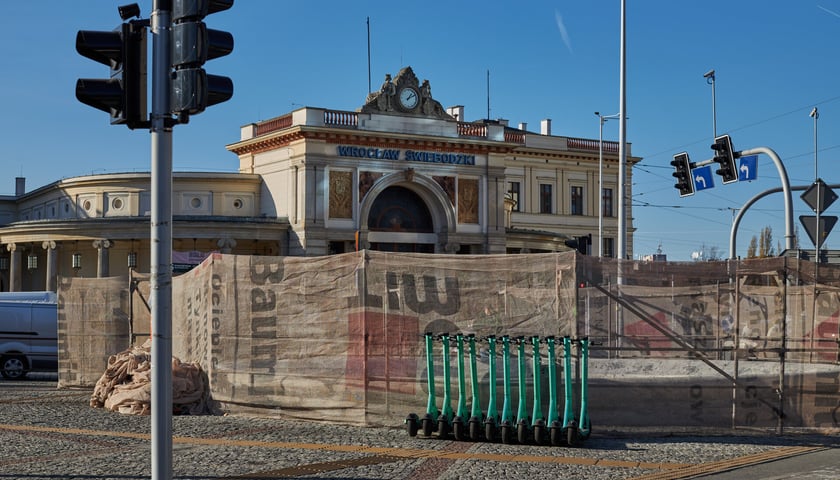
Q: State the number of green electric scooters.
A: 11